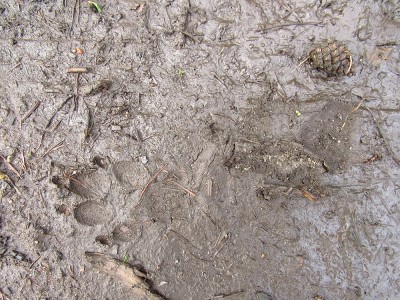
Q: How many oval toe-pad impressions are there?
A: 4